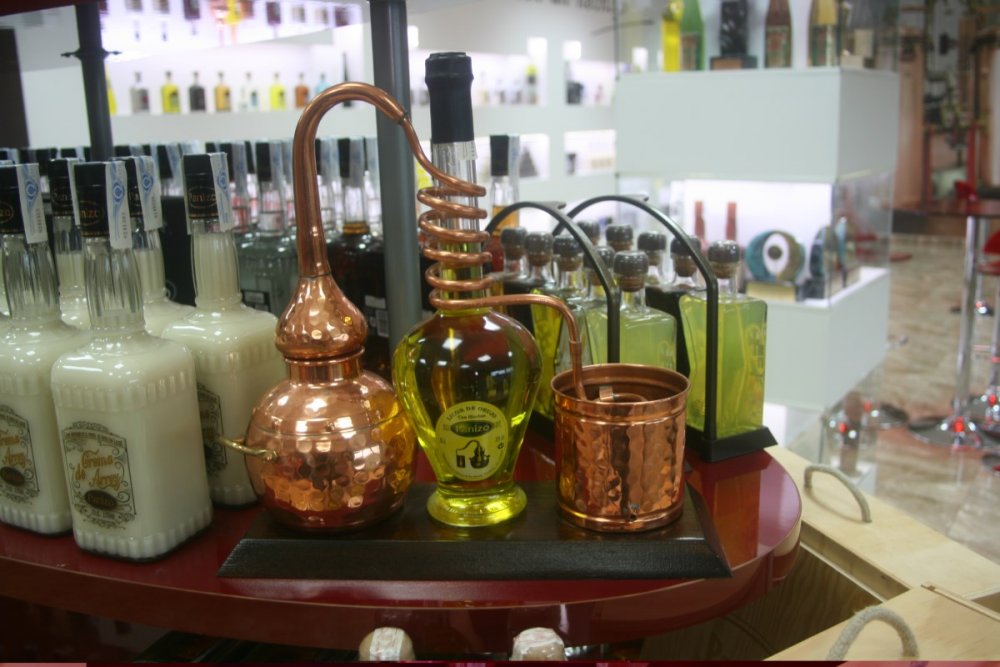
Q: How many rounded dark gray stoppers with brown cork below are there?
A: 10